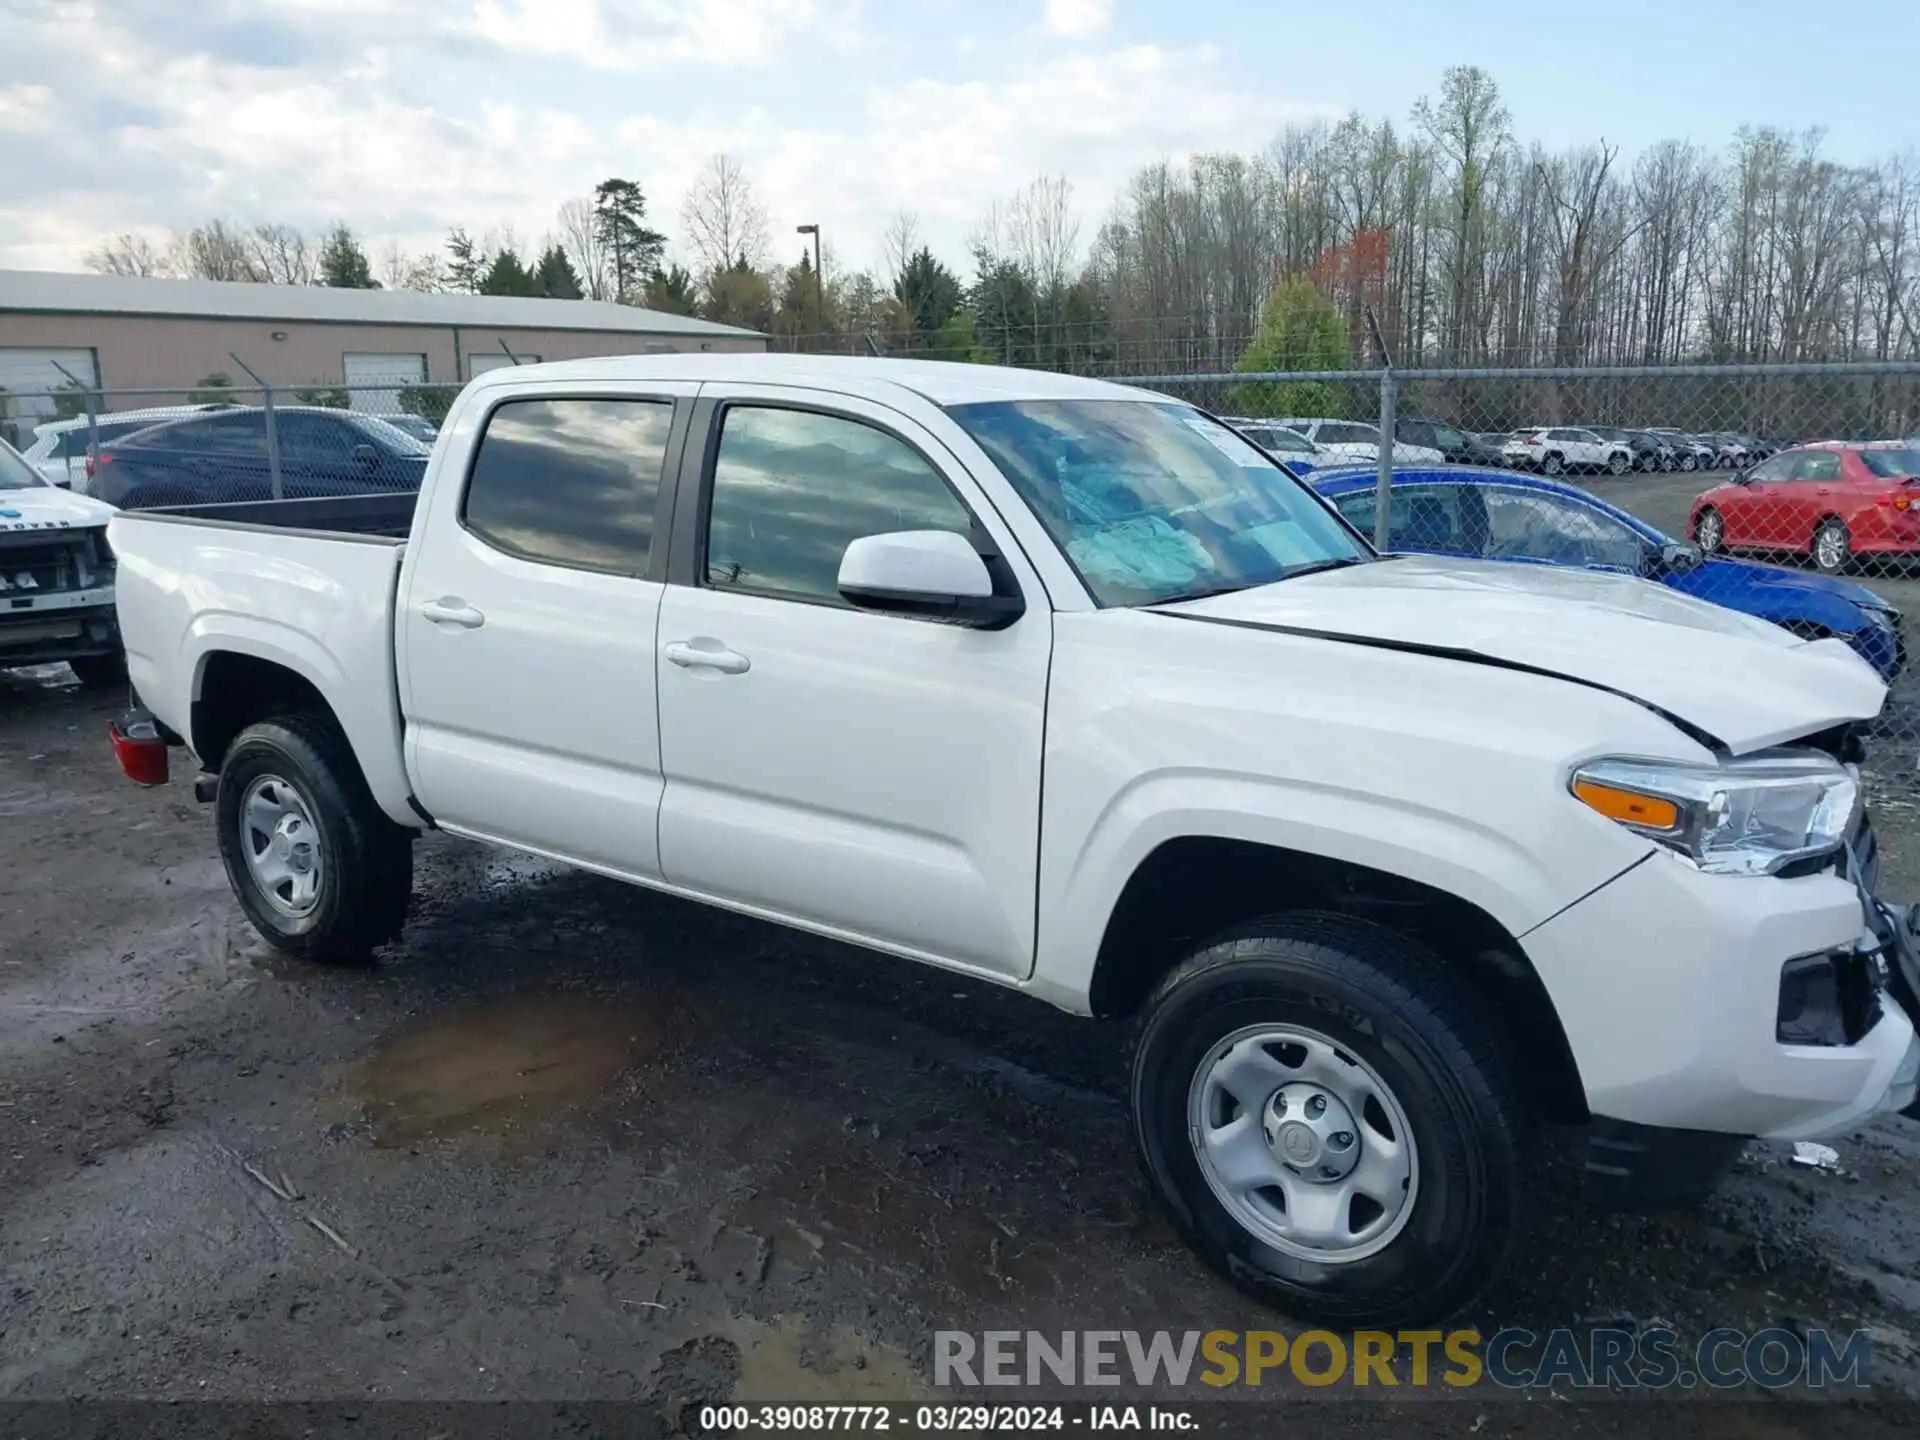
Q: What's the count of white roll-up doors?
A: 3